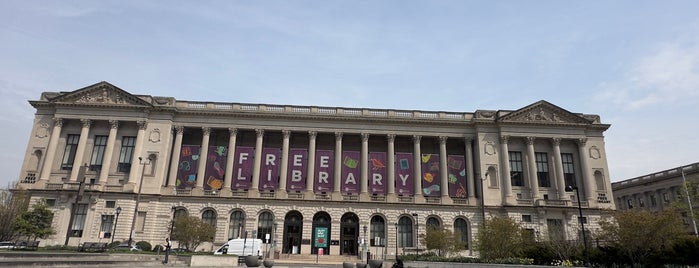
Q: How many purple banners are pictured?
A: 11